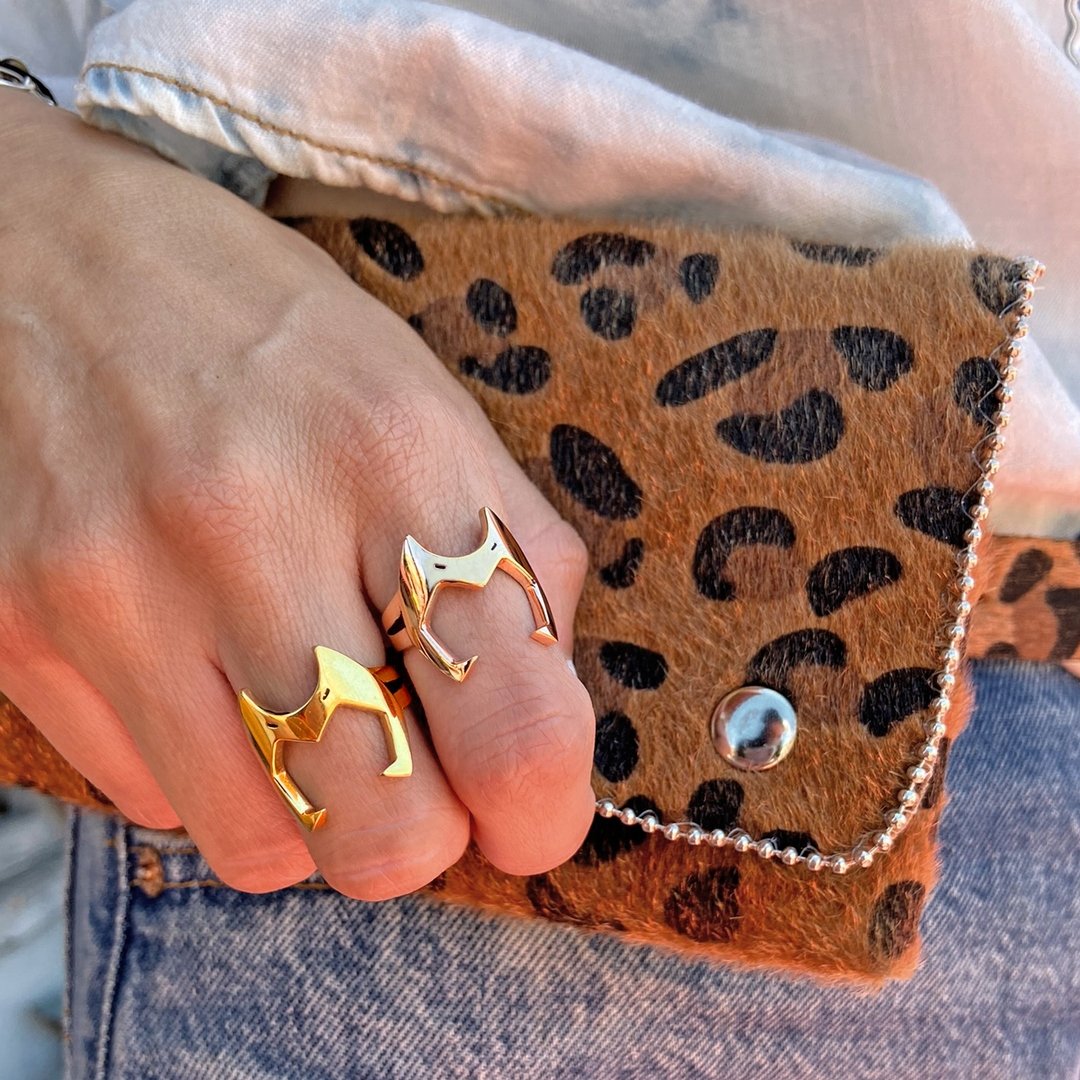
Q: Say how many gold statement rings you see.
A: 2